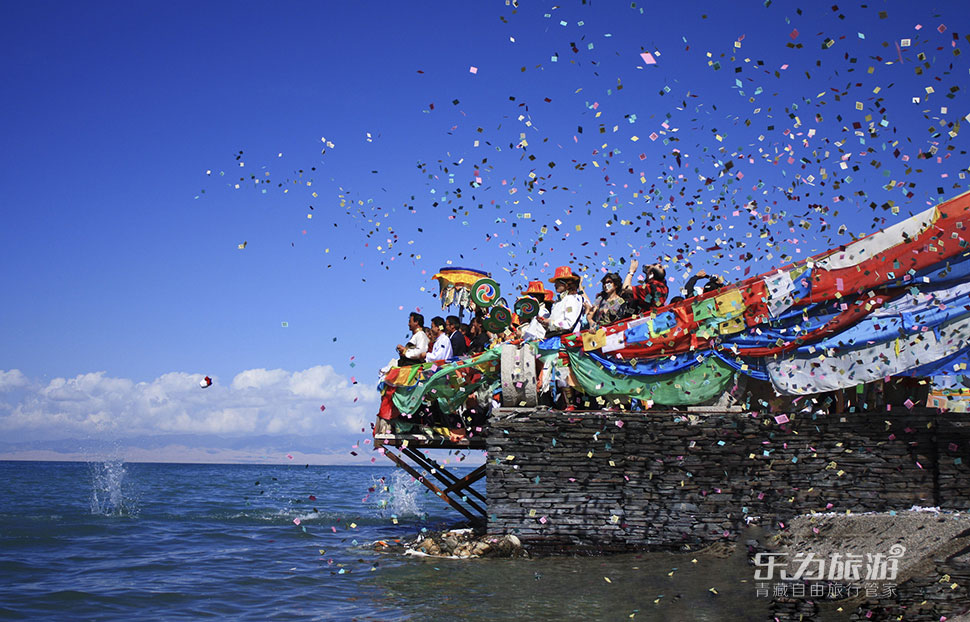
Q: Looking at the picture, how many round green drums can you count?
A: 4